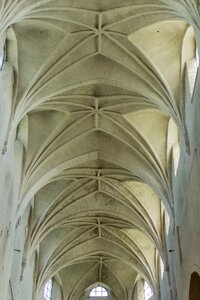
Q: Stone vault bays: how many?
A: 5